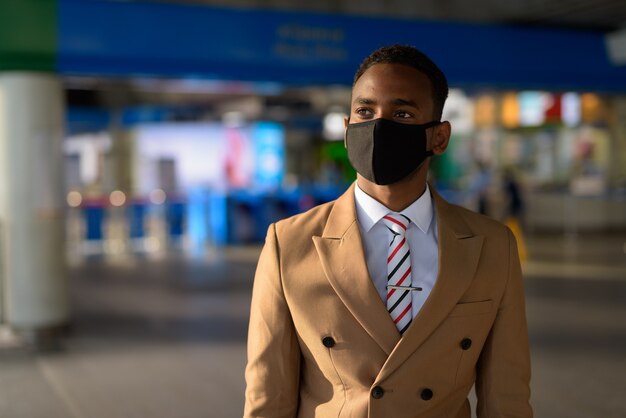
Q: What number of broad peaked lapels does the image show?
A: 2